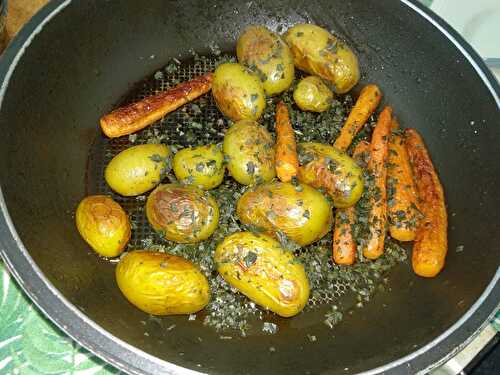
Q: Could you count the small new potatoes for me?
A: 13